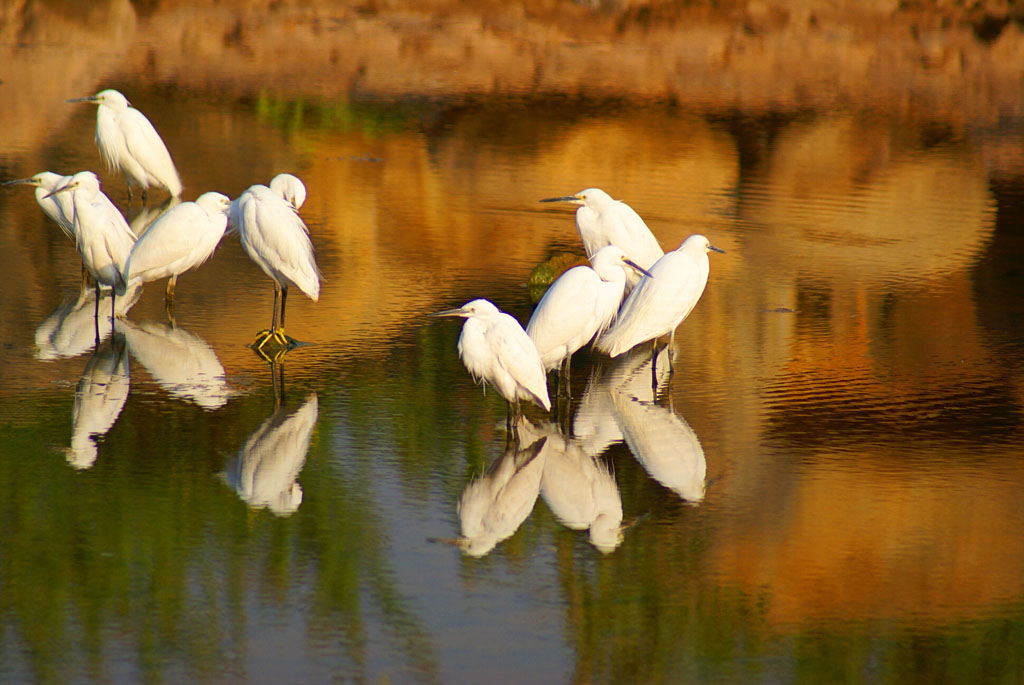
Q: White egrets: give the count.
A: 9